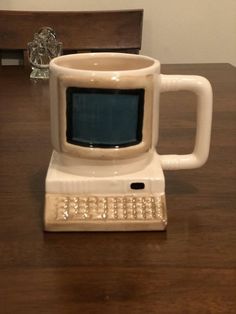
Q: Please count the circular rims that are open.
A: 1